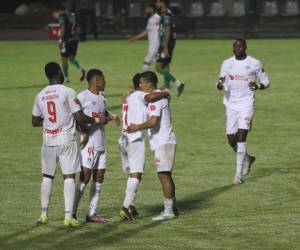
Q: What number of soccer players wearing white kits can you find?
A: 6